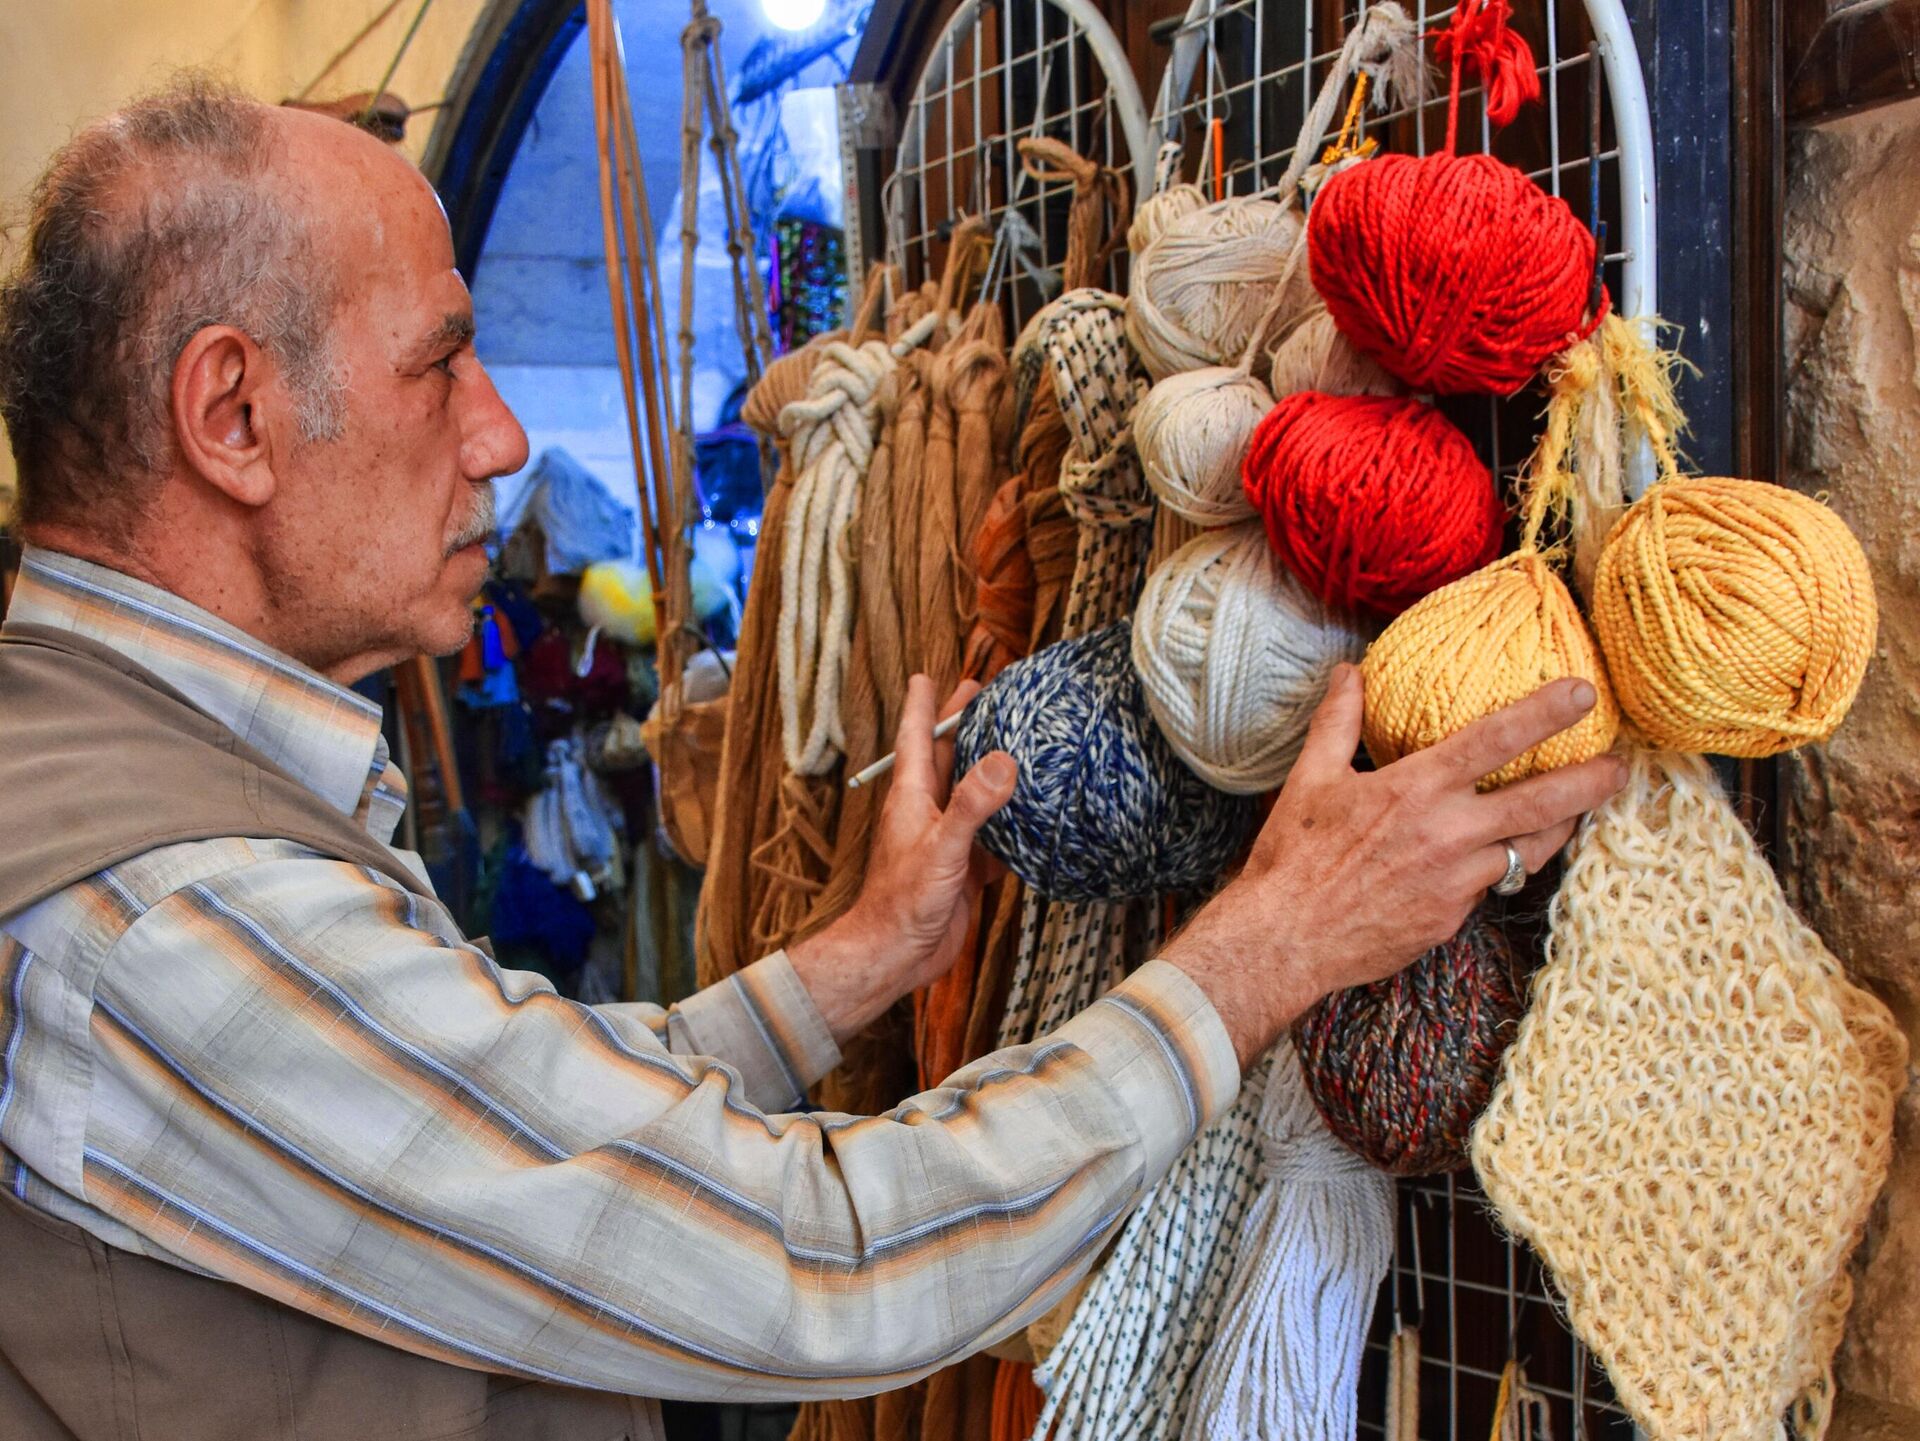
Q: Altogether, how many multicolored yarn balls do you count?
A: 2